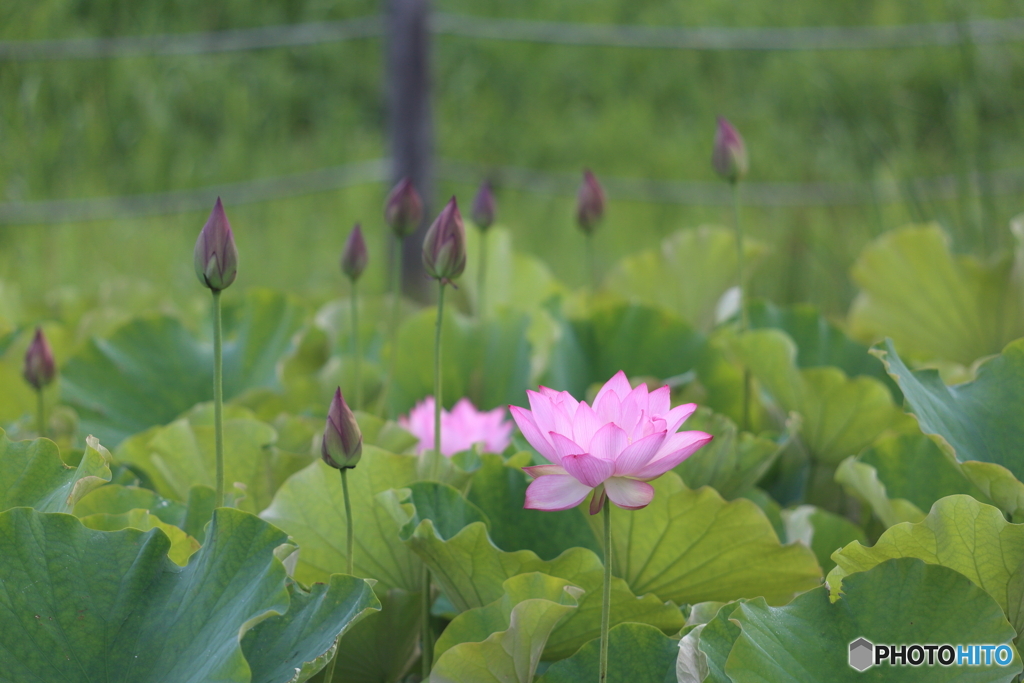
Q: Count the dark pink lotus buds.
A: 9